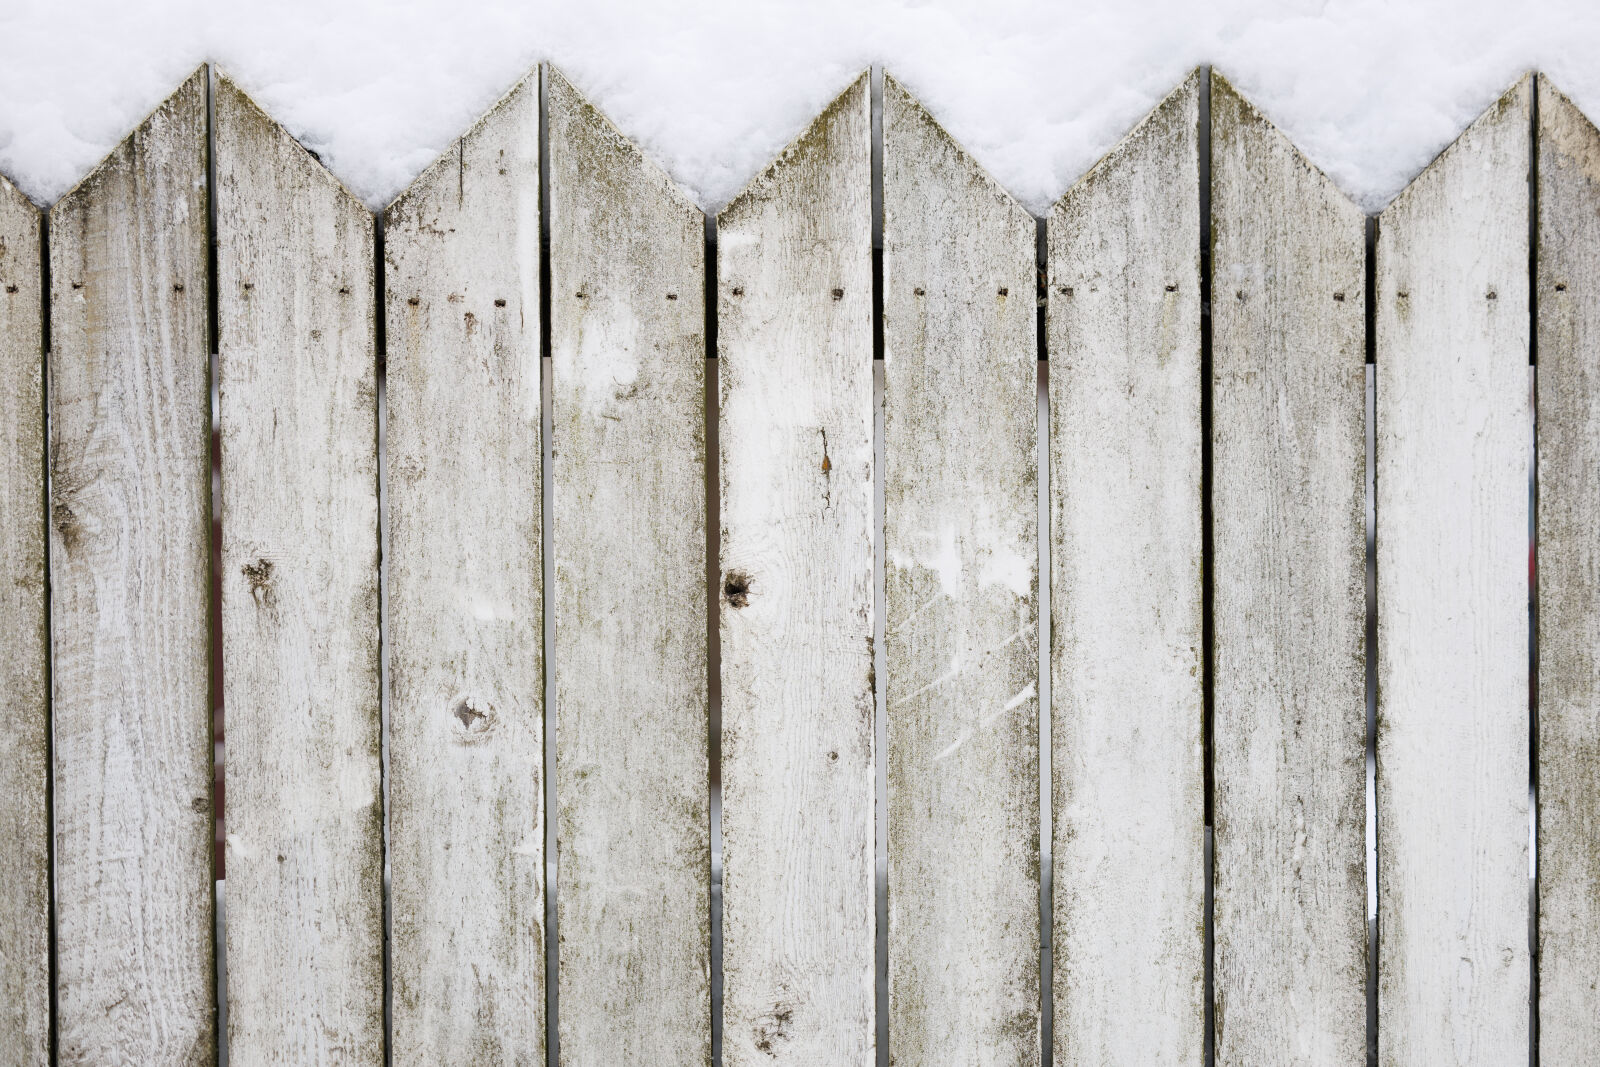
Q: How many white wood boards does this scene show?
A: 11